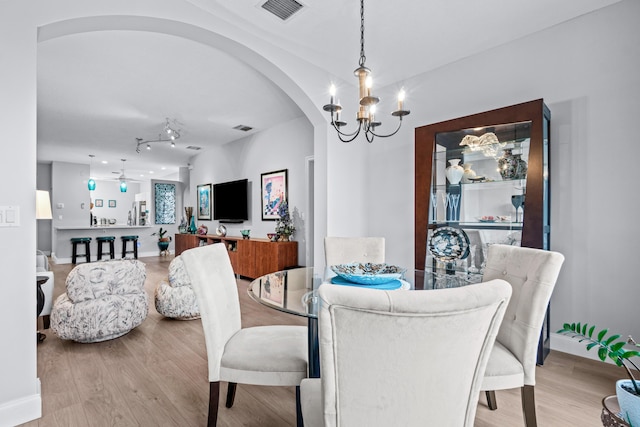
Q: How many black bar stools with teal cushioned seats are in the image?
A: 3